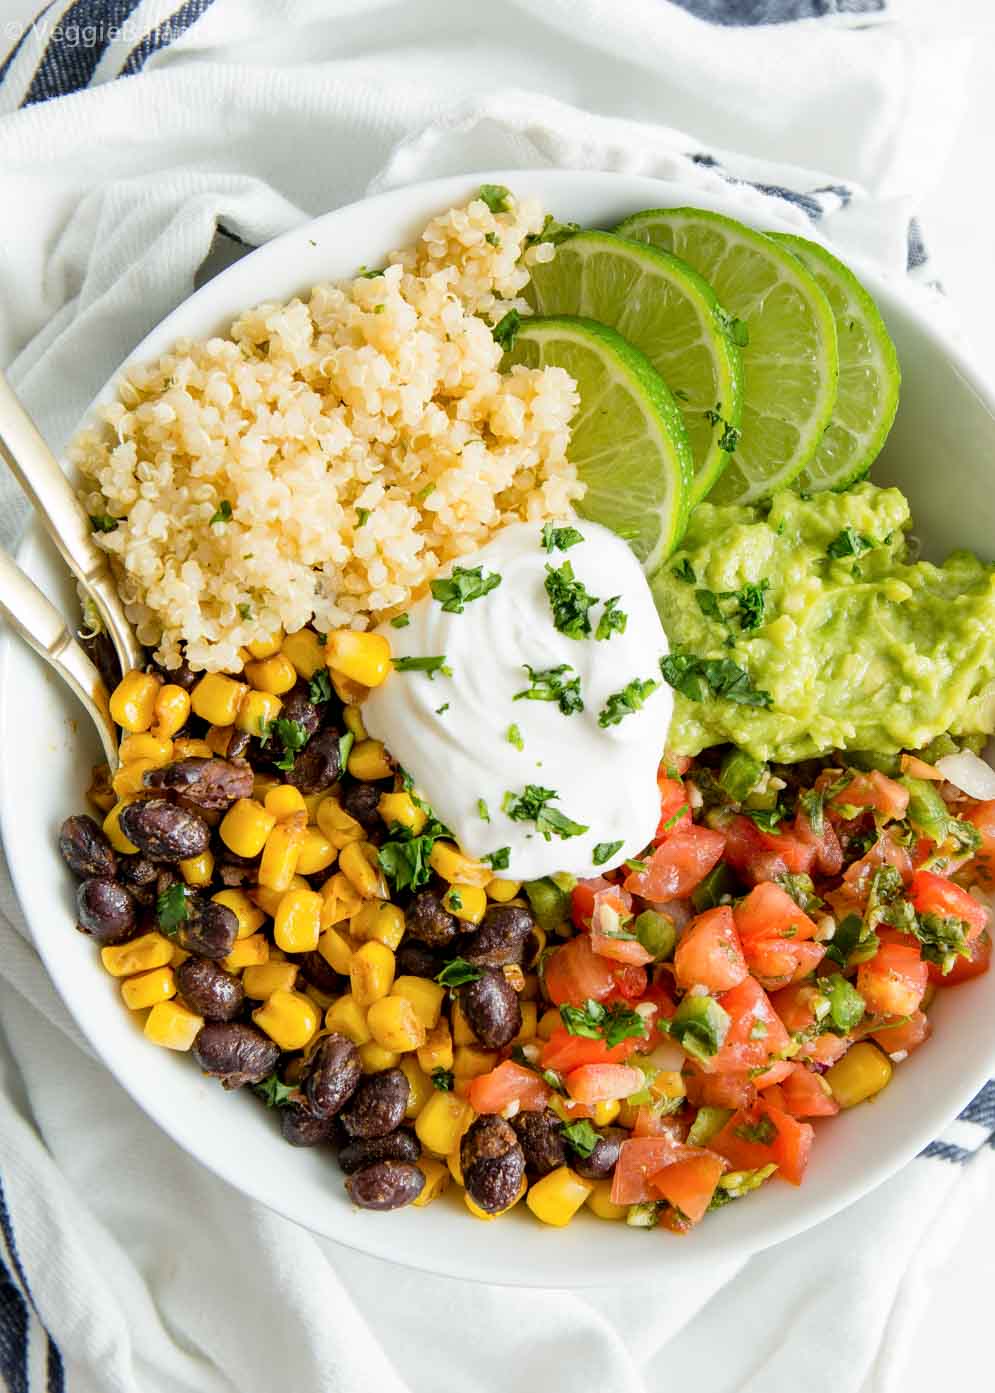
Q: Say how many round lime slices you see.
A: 4